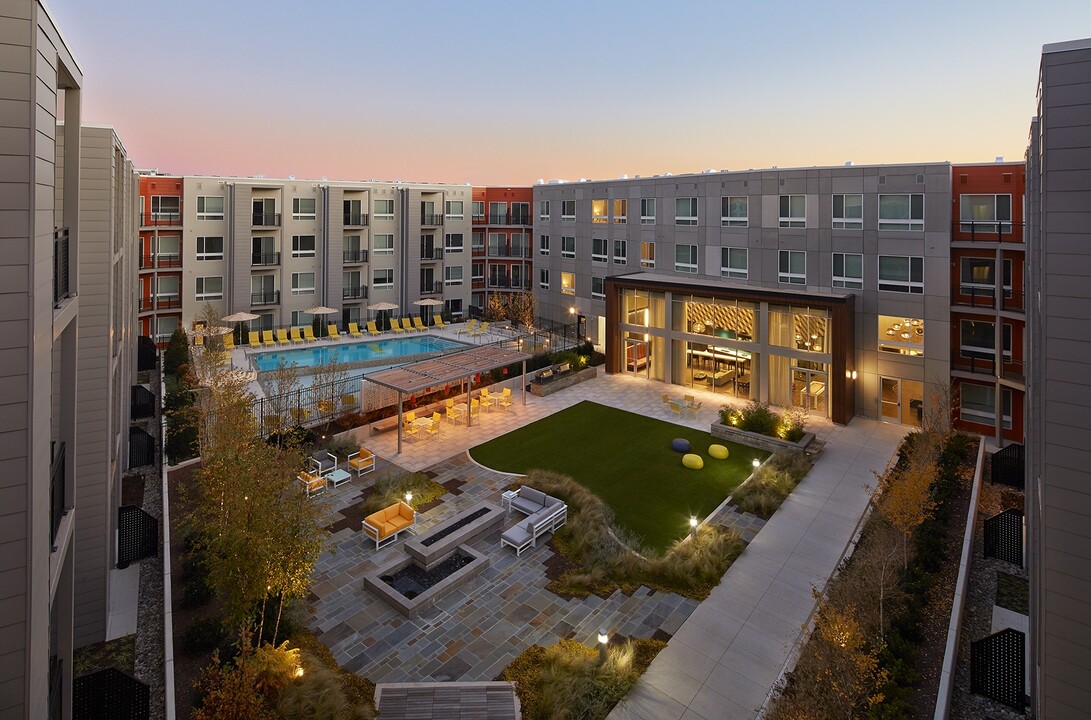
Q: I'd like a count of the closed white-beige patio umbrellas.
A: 0